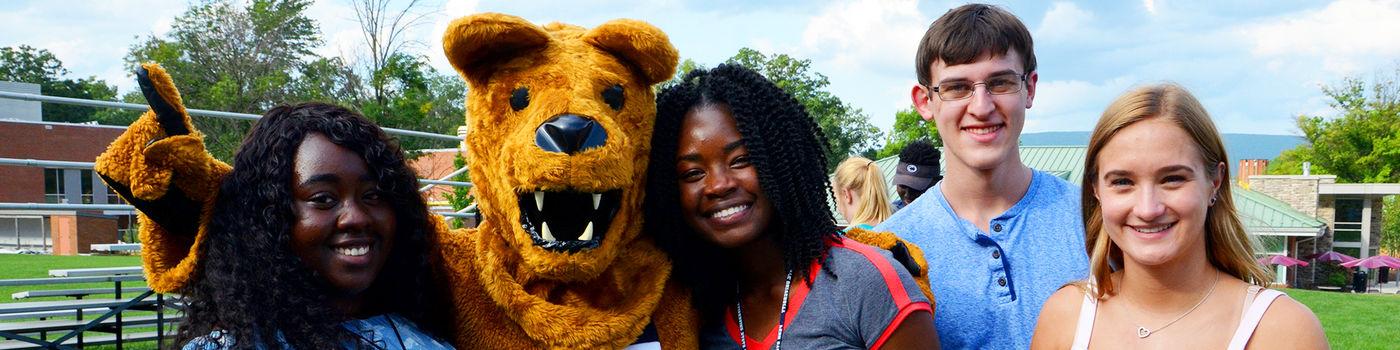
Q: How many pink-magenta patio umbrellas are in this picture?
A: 3